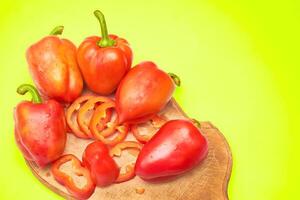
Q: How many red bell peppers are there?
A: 5